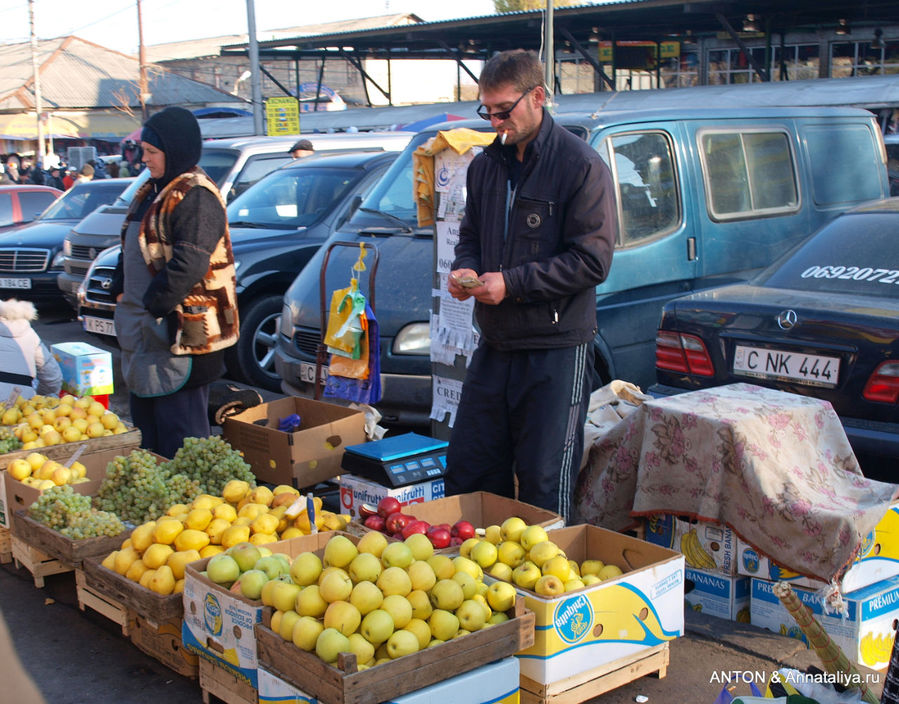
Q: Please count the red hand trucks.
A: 1